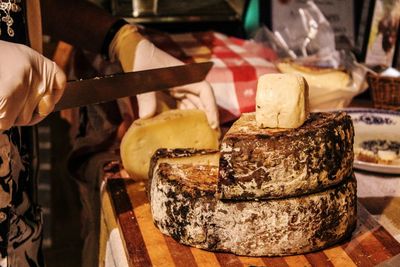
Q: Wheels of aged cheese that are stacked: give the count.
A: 2